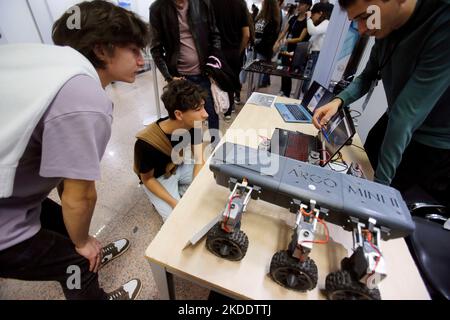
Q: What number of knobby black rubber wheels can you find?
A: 3